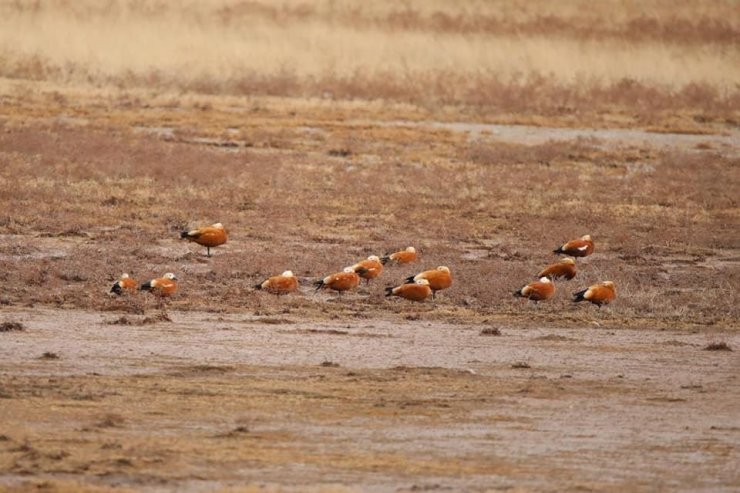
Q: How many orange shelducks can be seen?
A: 13